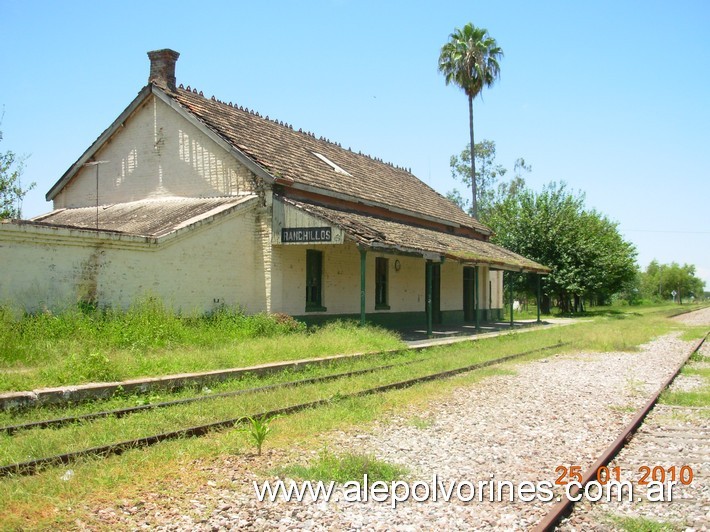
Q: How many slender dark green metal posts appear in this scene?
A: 5